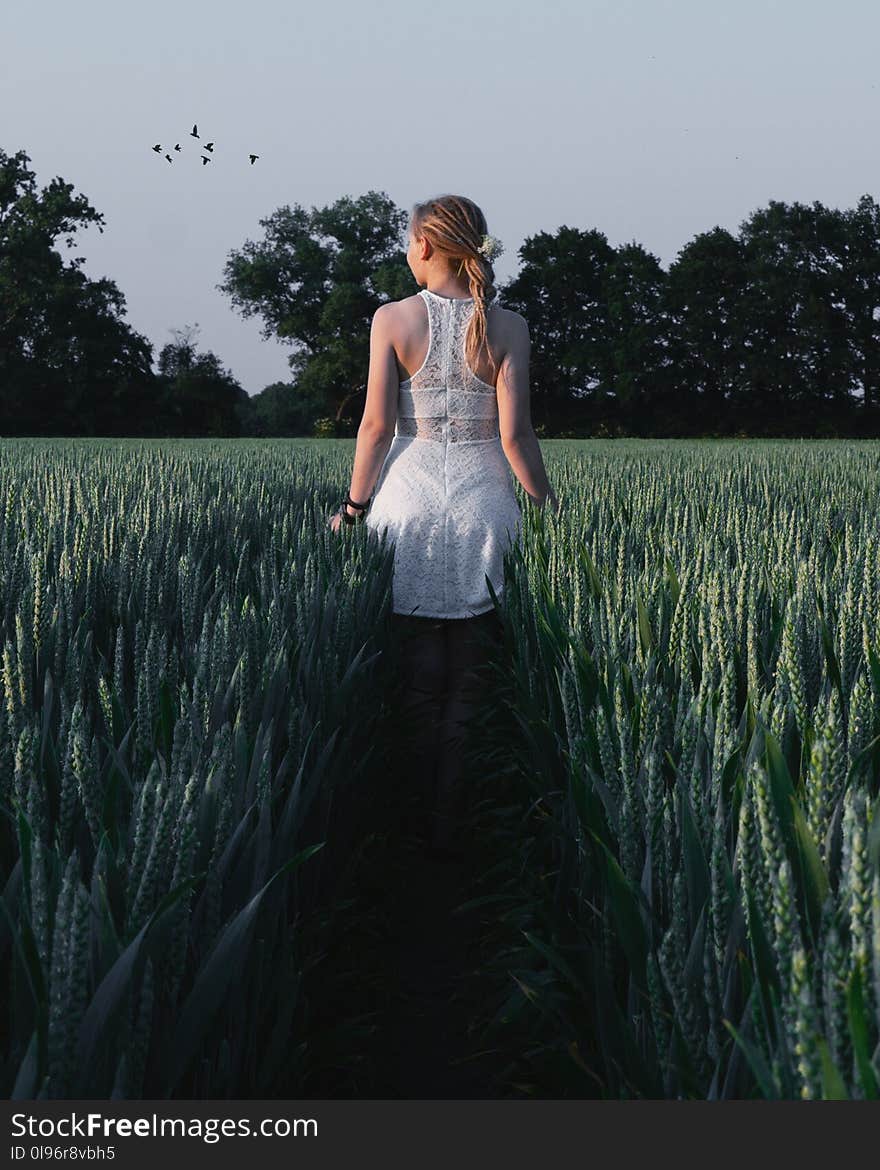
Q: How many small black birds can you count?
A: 7